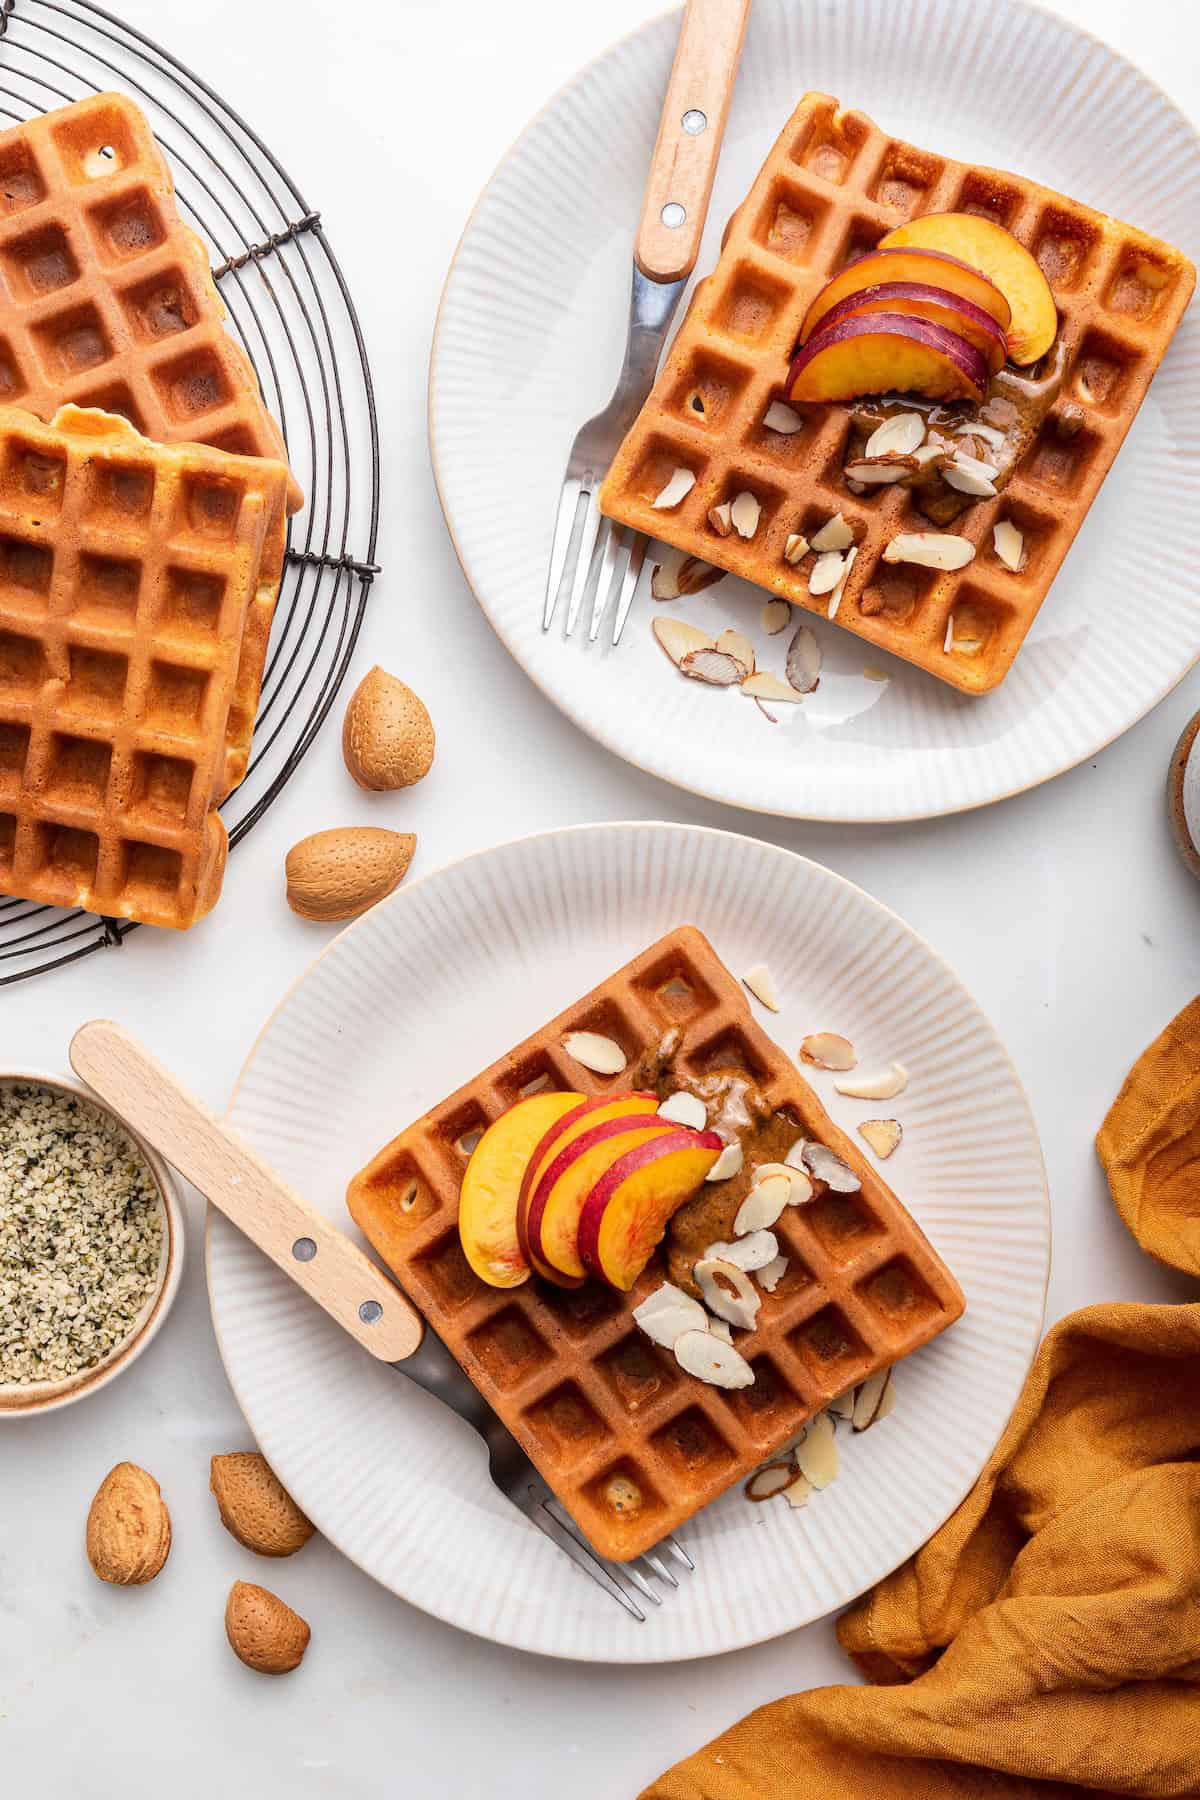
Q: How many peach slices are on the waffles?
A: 8